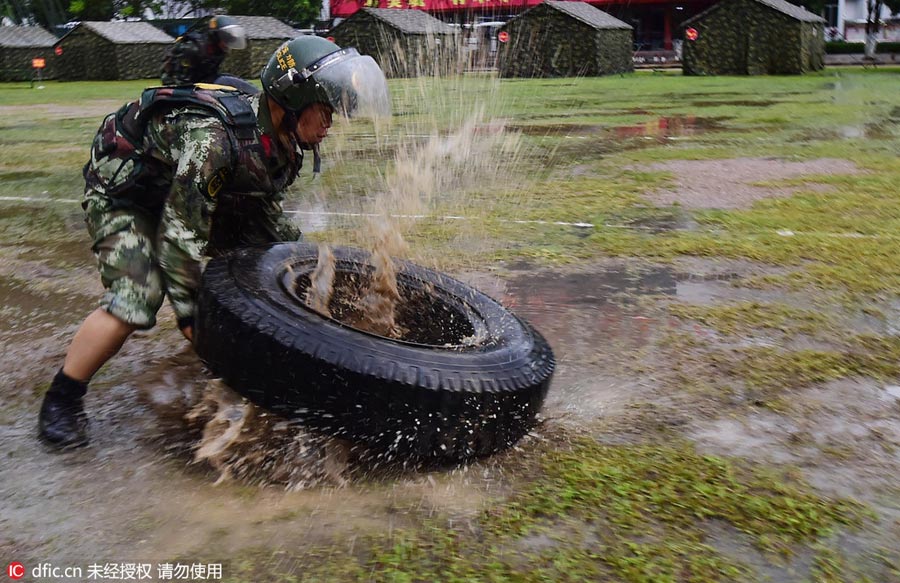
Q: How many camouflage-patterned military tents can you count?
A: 6